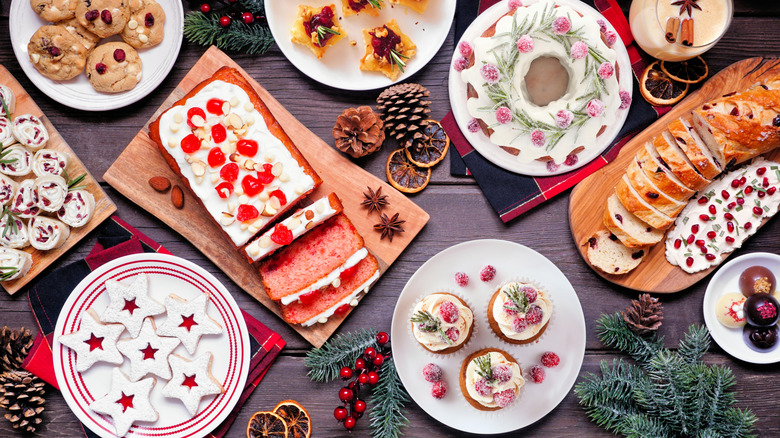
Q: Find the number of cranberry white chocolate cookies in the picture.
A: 6